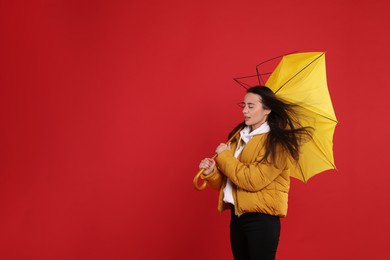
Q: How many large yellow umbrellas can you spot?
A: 1